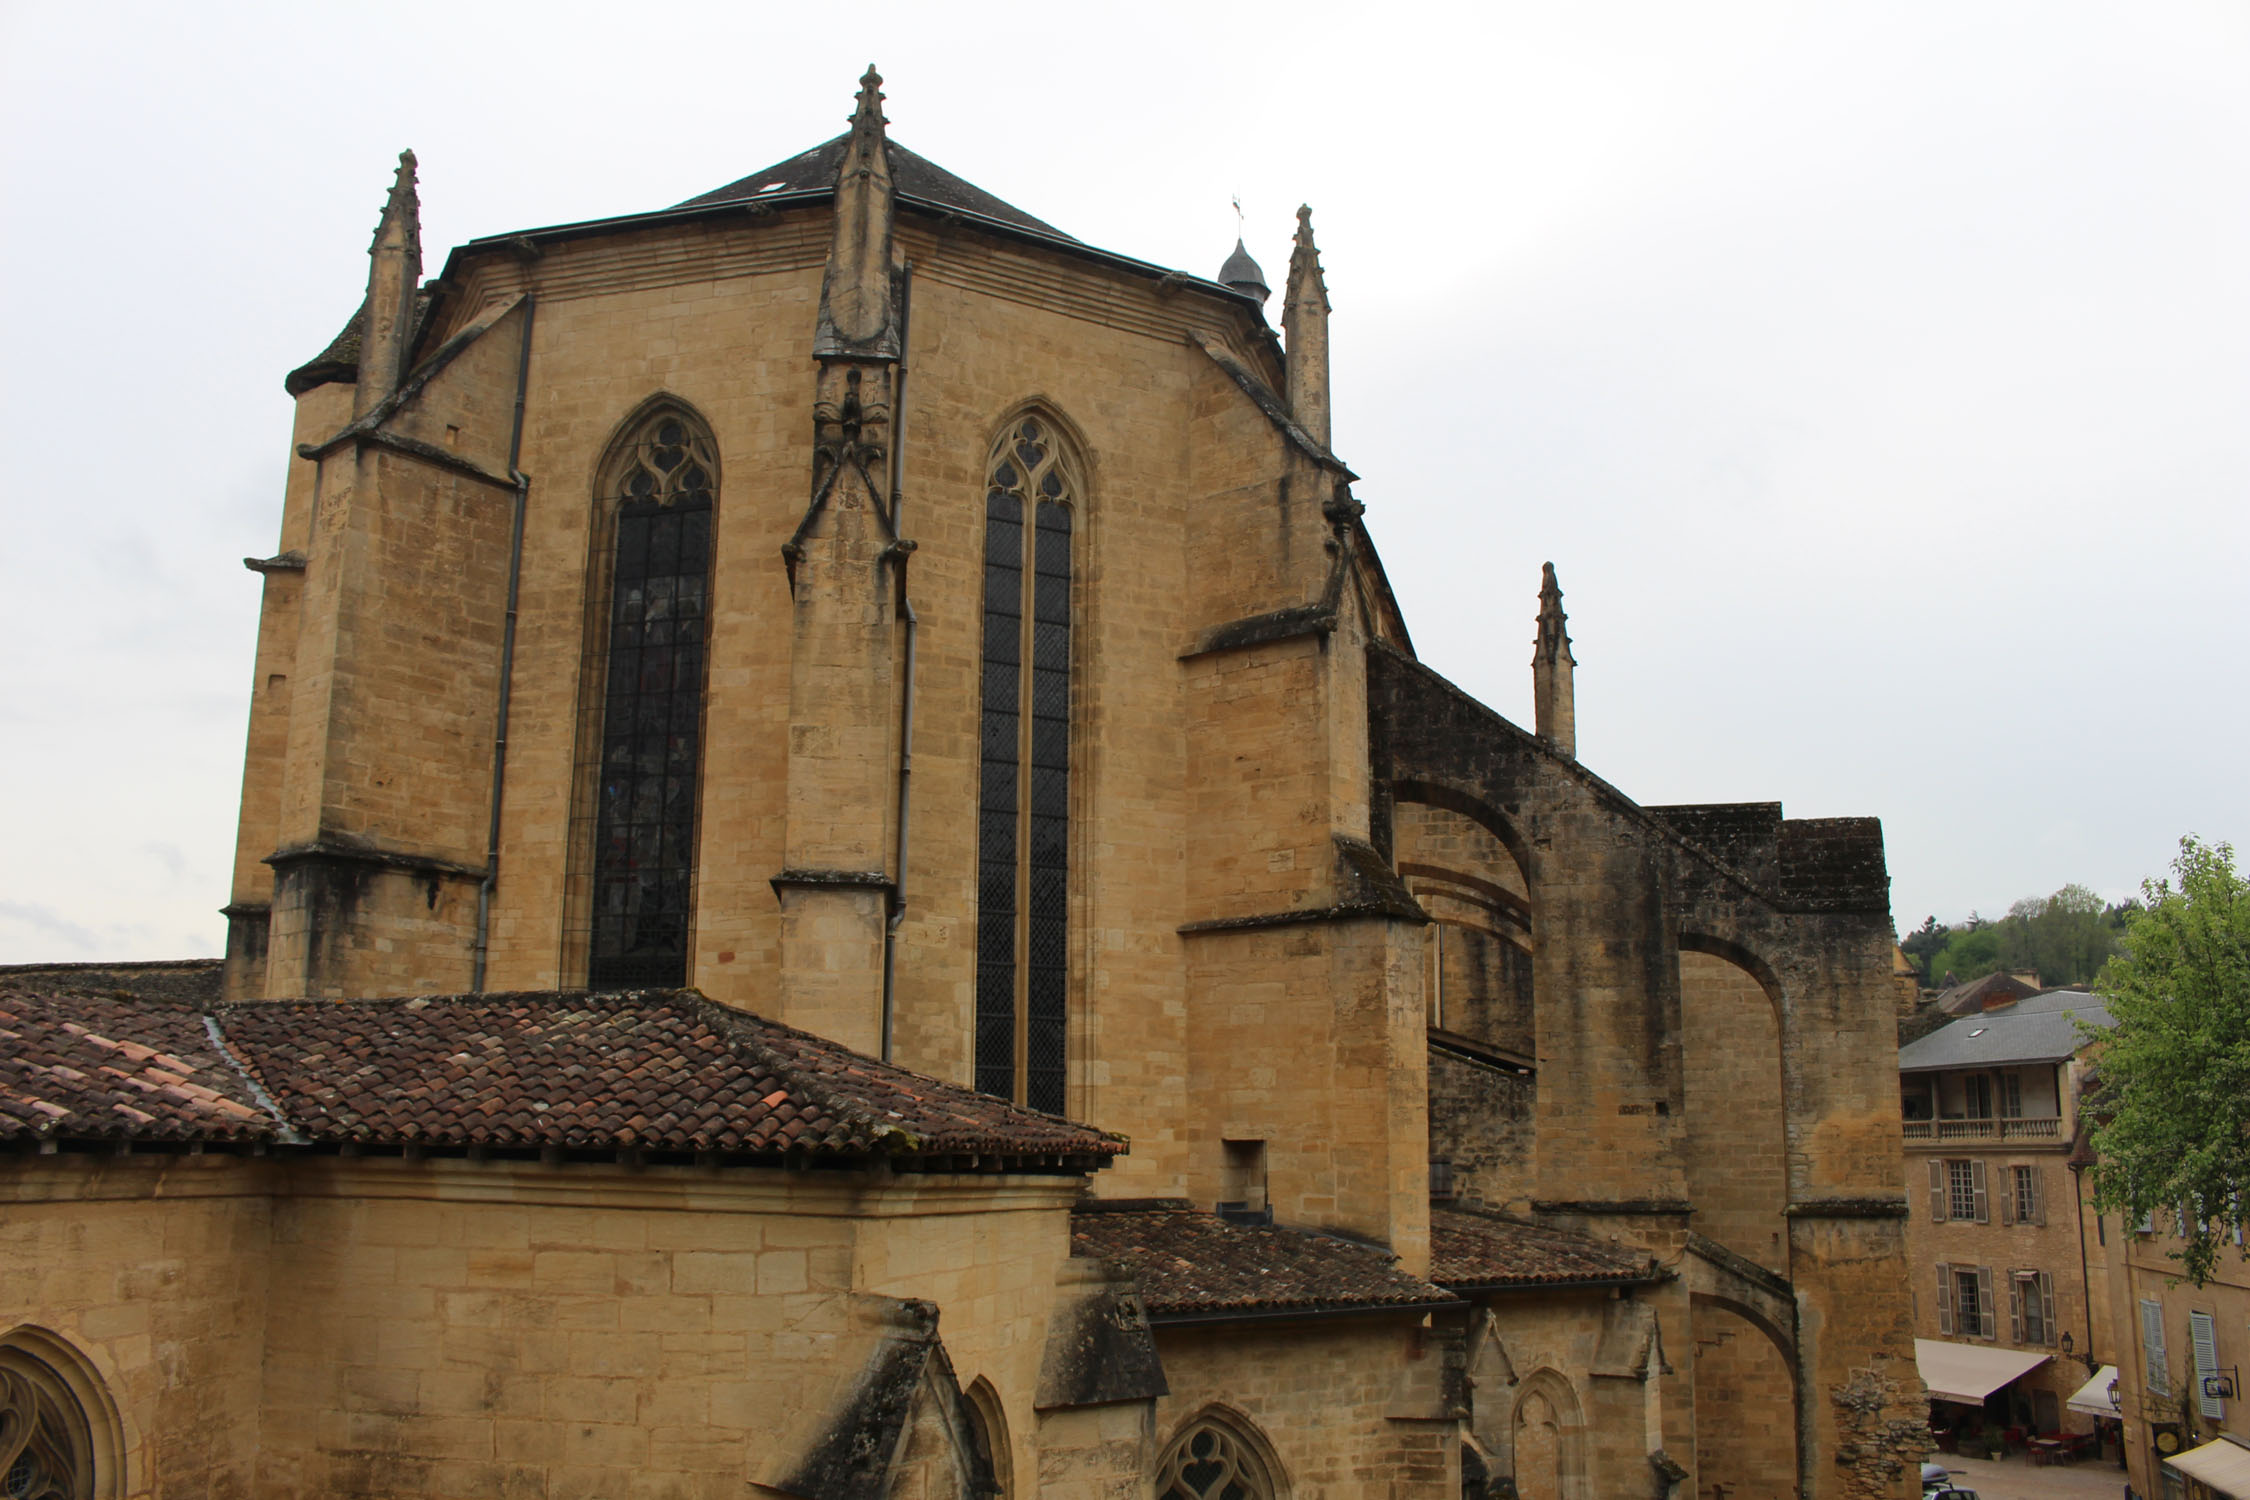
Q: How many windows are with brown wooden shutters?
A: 4